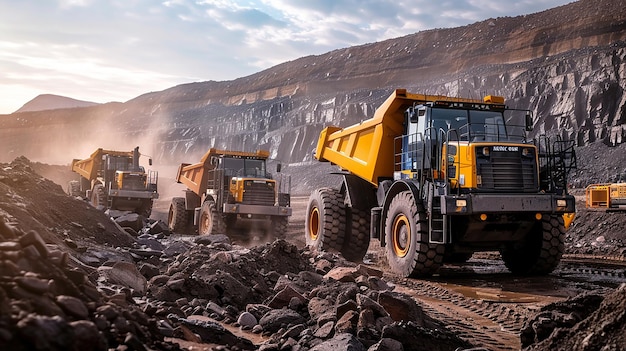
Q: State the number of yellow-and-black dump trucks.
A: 3